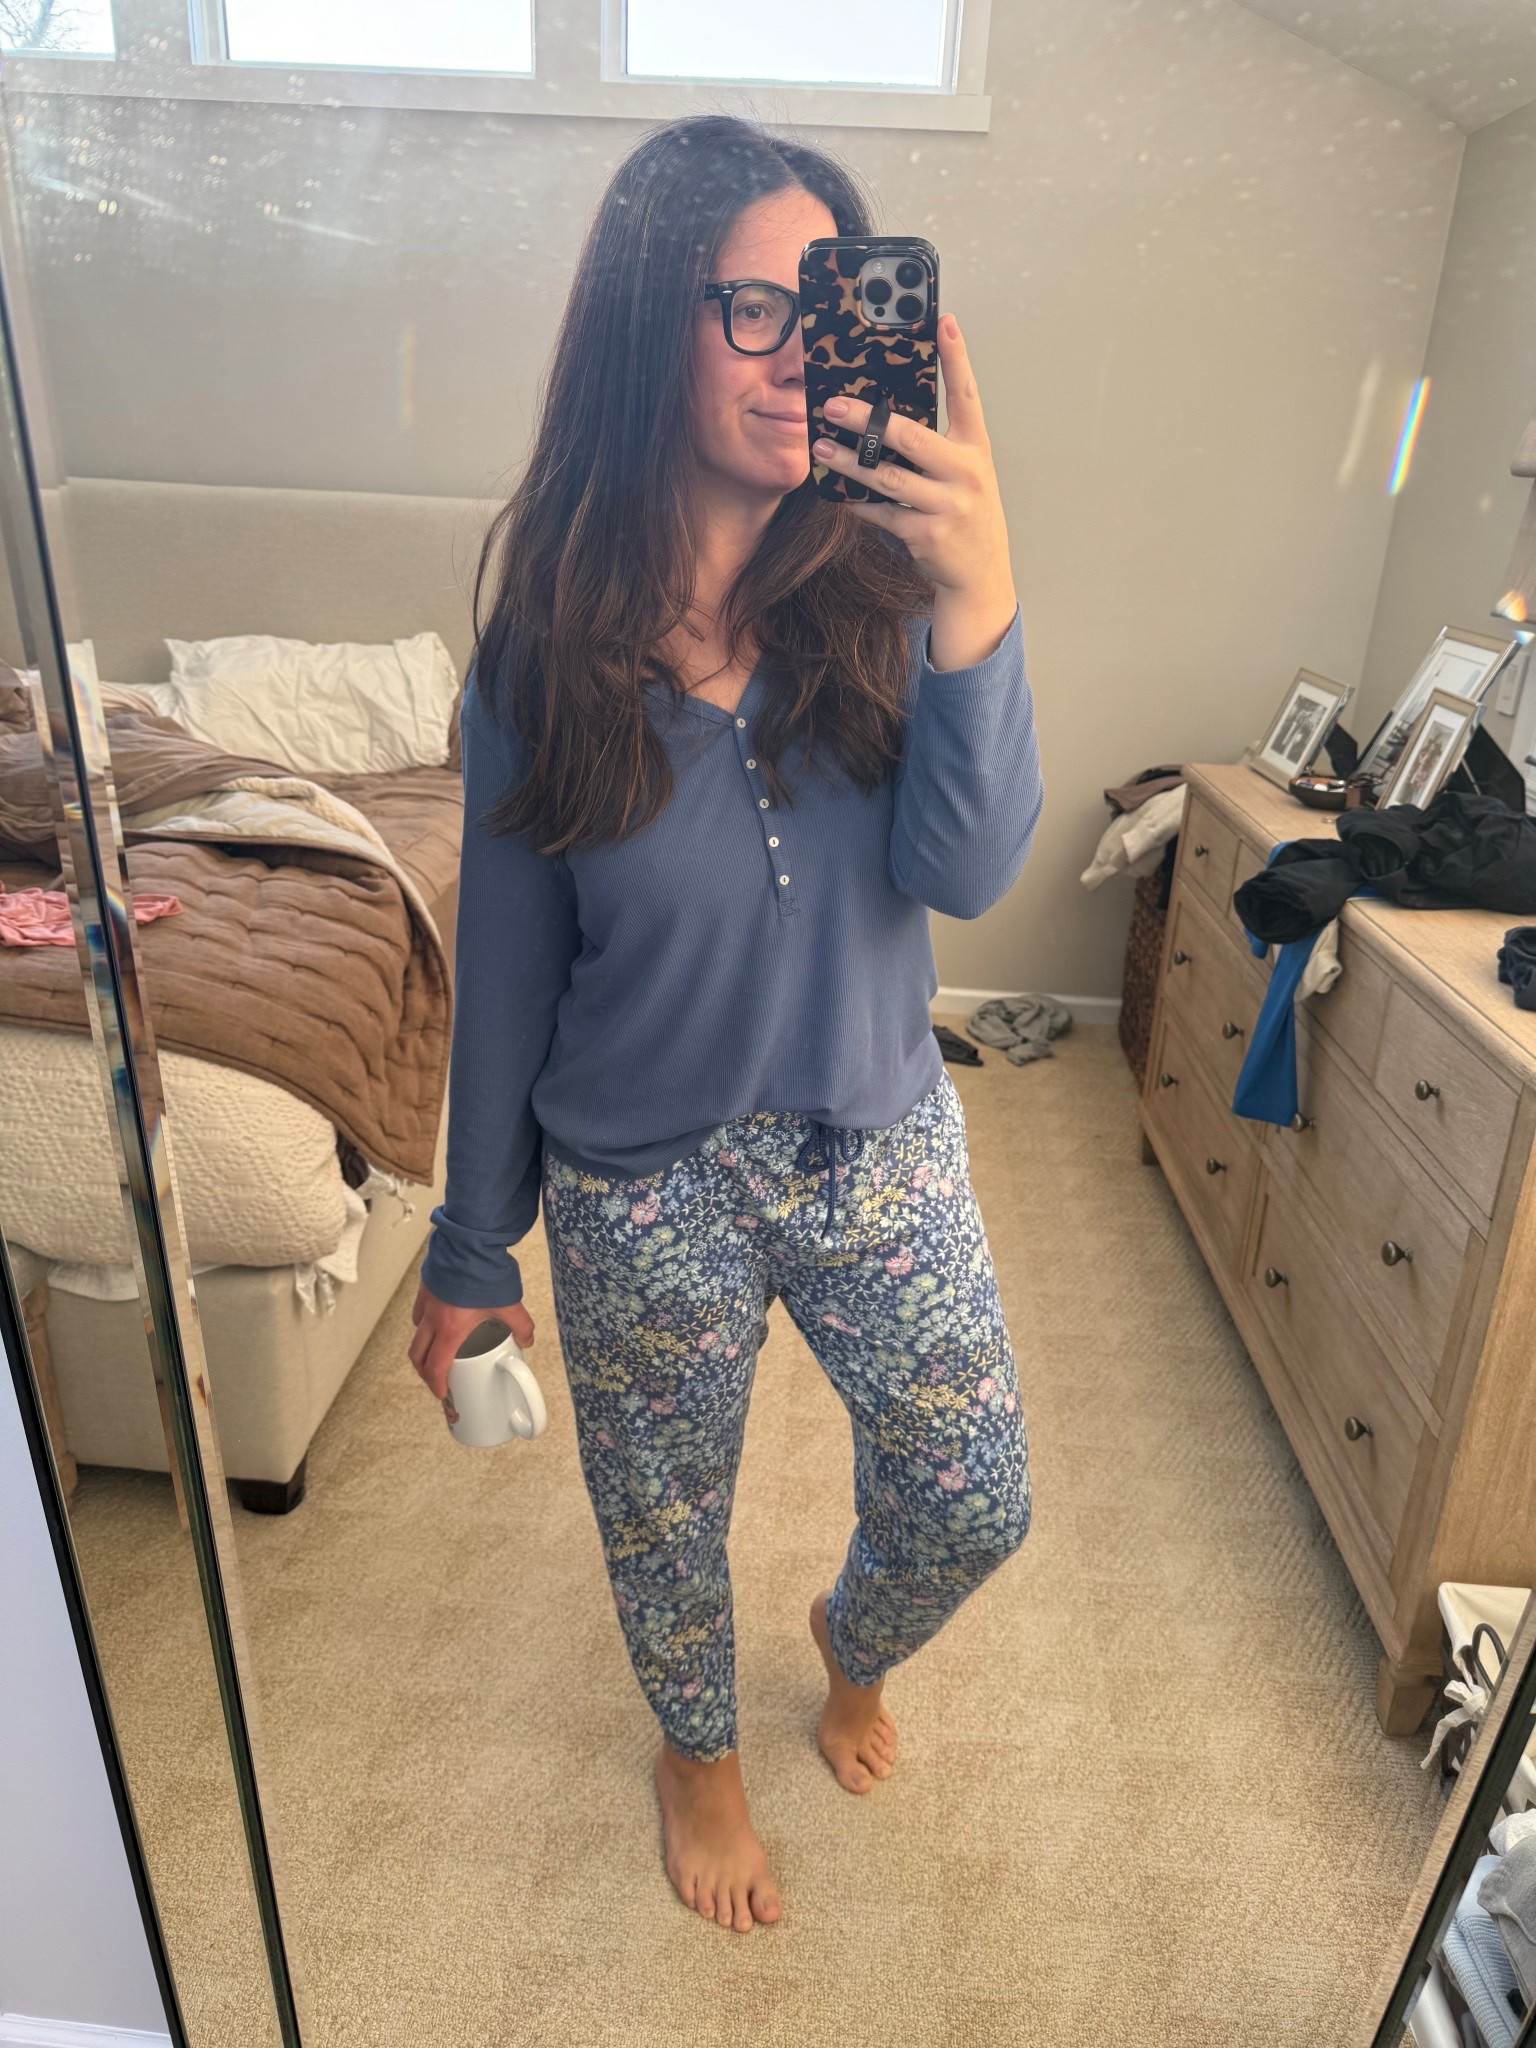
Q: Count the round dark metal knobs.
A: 10